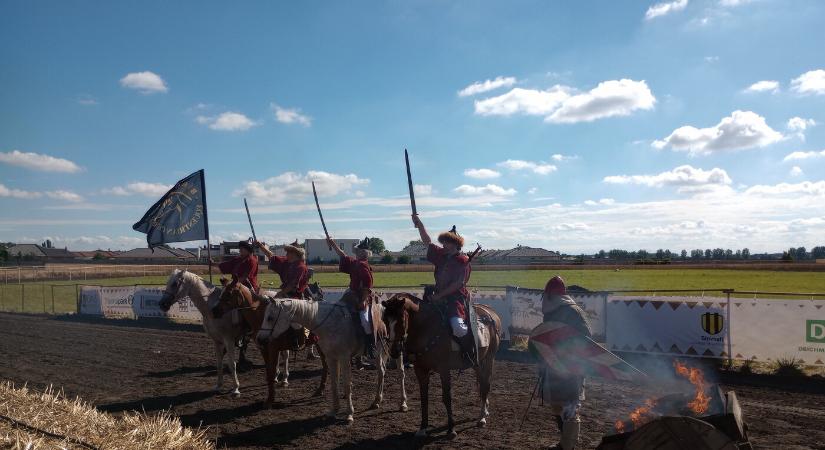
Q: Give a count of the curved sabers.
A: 3